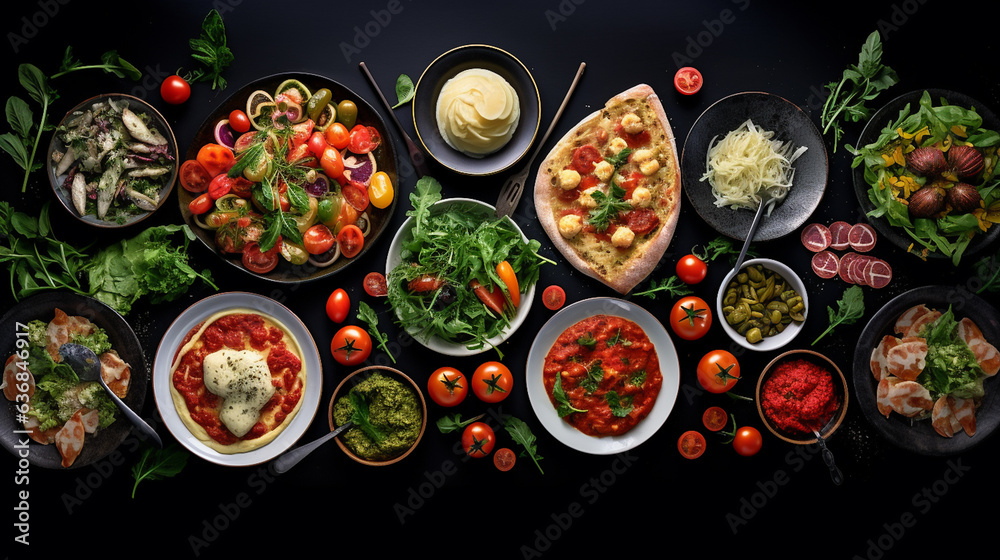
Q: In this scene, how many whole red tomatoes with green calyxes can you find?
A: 9